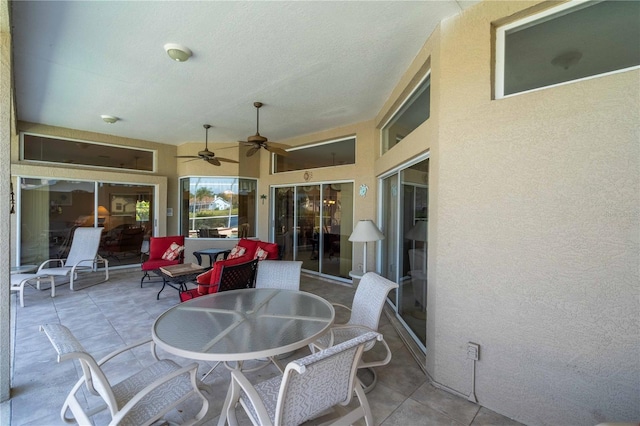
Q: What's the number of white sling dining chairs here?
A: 4